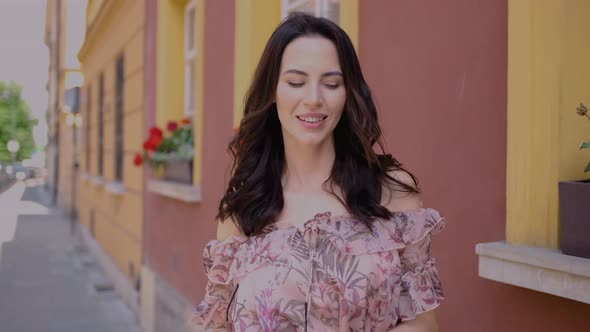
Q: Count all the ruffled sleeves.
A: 2